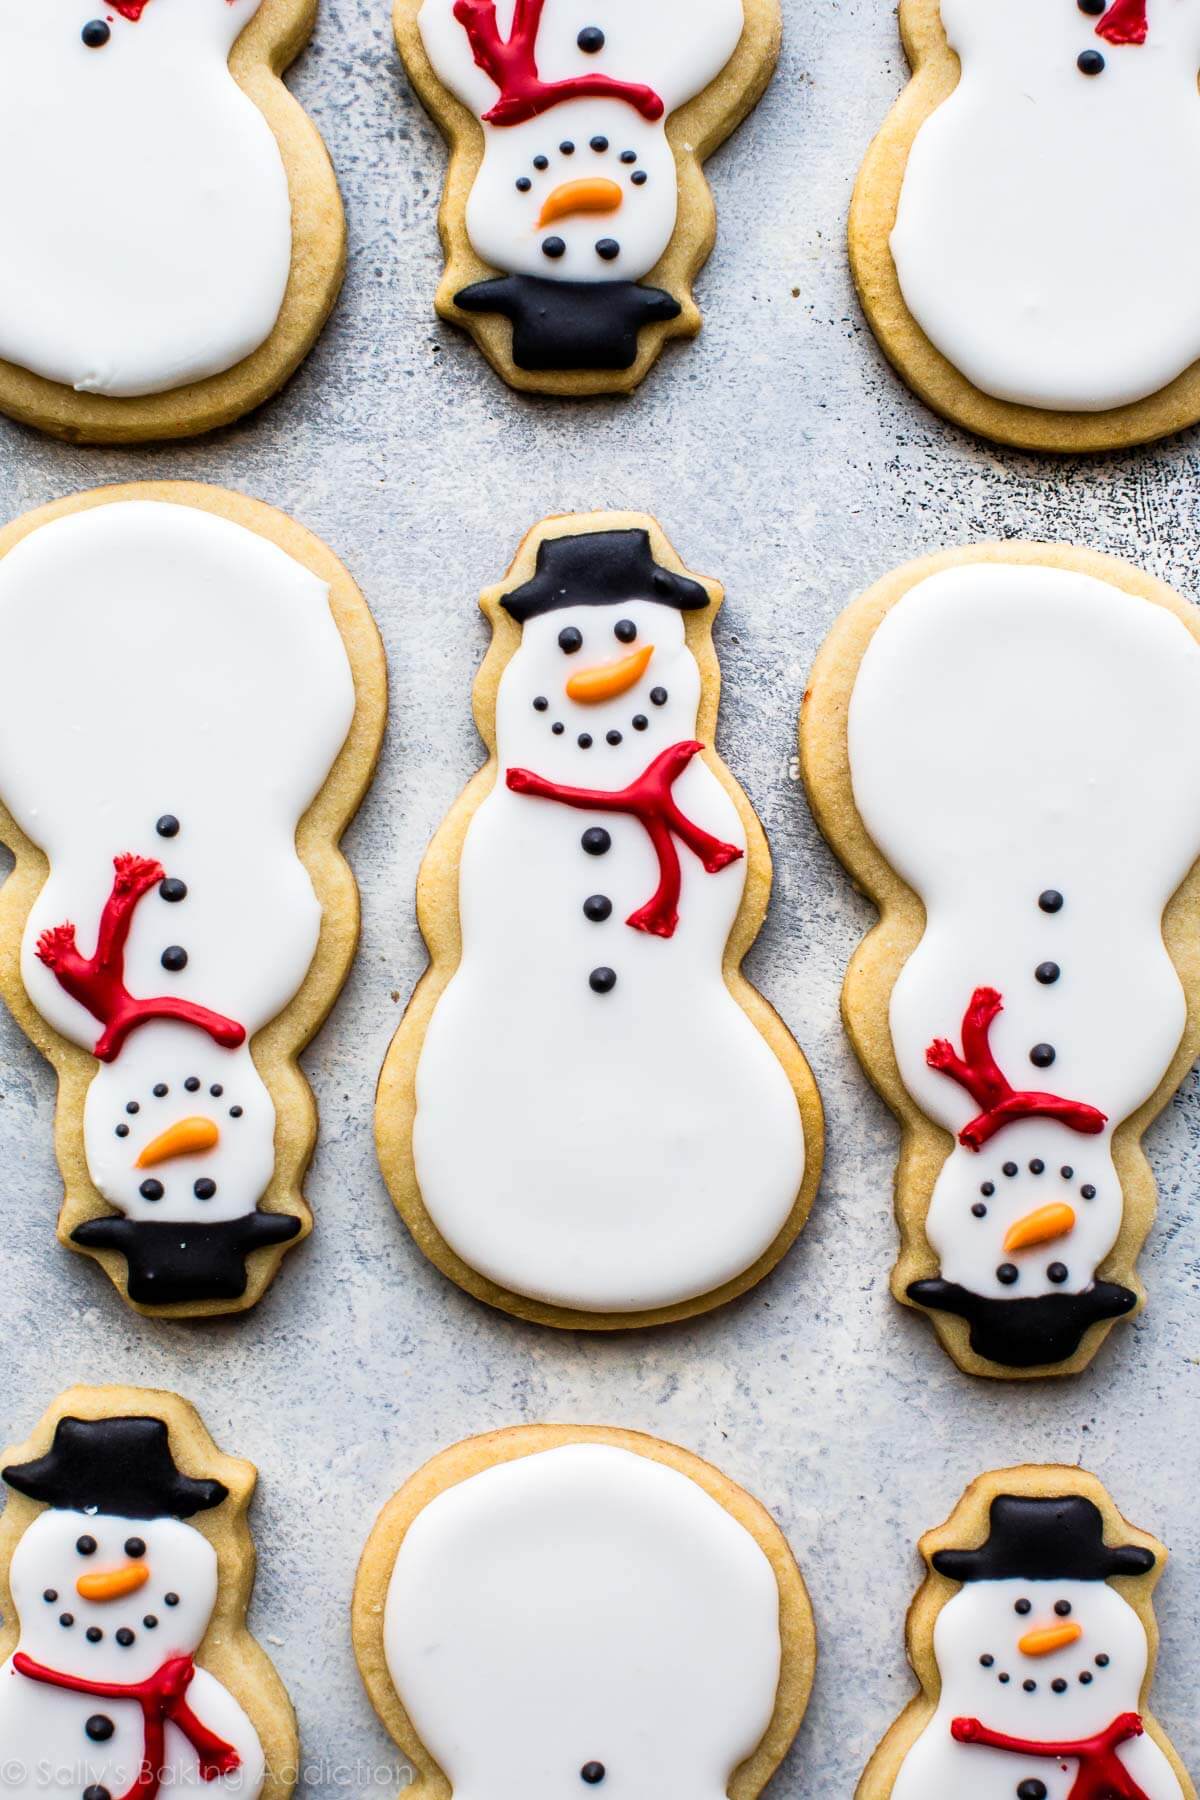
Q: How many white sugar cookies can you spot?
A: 9